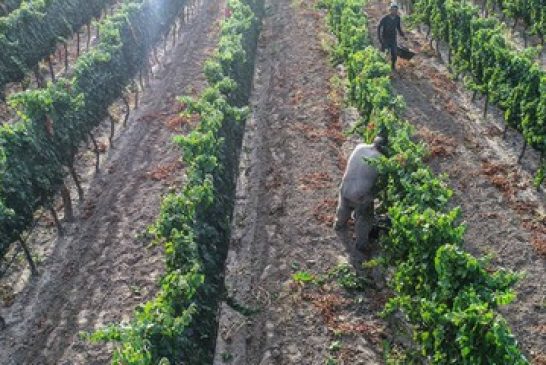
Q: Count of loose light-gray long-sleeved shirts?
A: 1